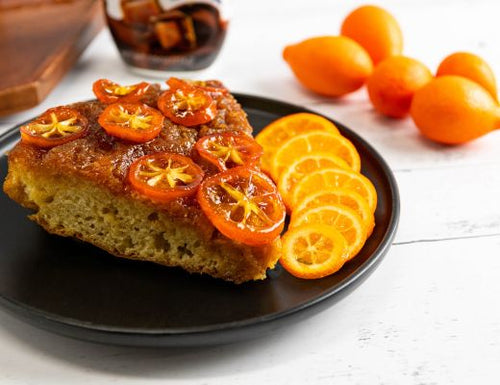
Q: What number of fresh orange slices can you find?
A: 7